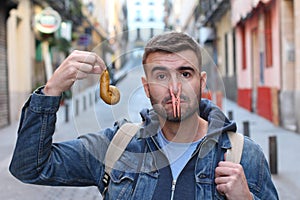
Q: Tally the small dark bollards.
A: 8